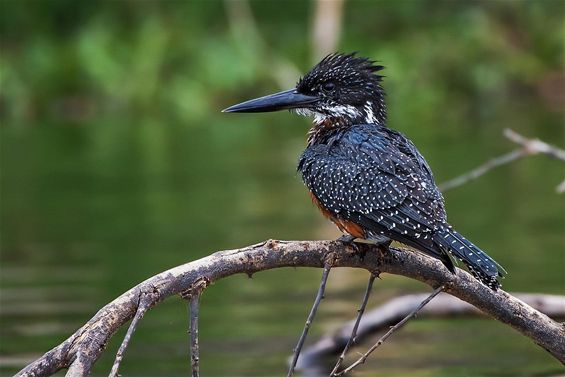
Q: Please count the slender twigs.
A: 5